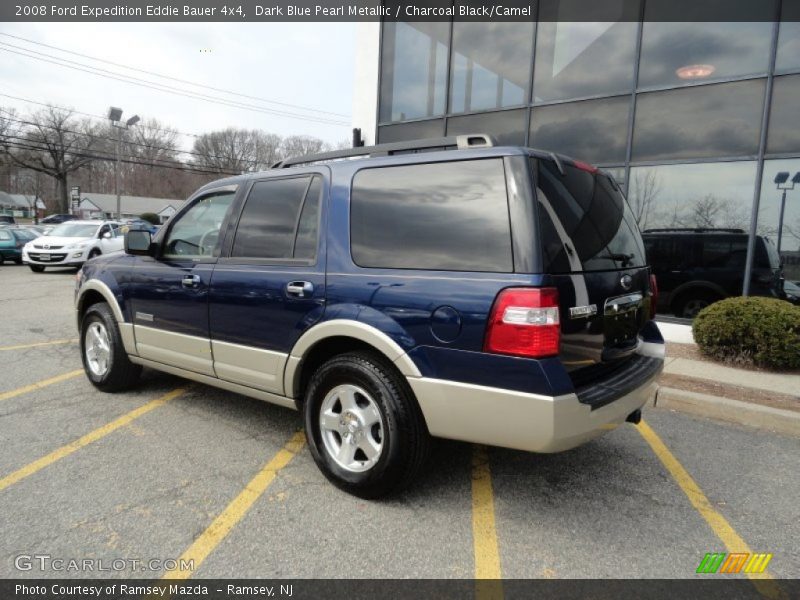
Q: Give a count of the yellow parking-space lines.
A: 6